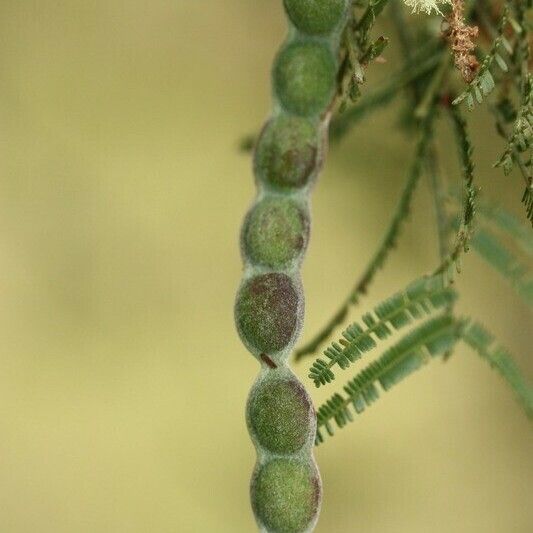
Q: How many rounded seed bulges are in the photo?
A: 7